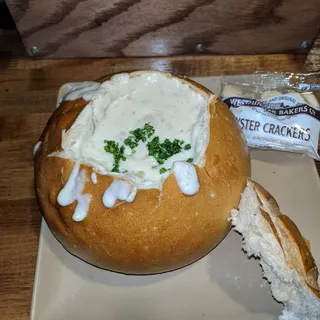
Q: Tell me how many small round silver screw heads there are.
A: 3